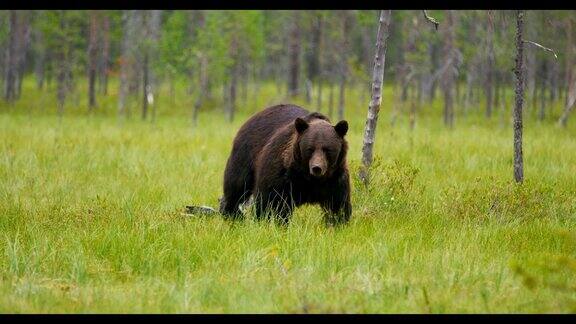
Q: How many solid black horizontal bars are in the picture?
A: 2